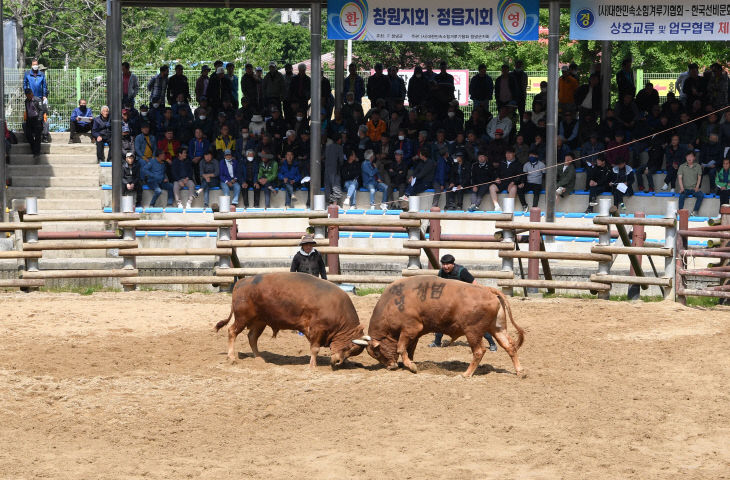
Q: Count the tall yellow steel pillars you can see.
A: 0